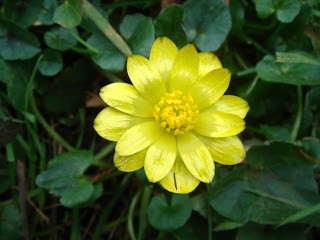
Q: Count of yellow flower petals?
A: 15